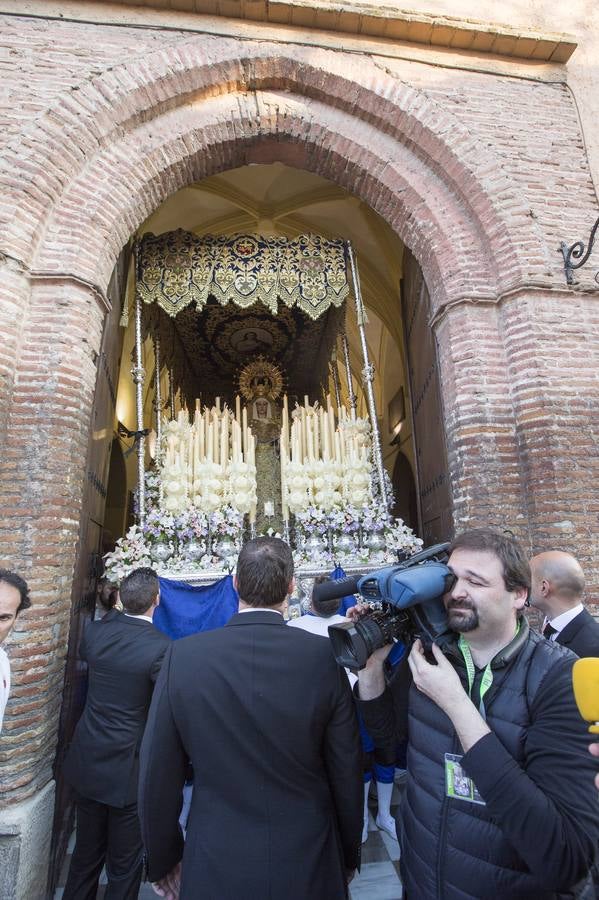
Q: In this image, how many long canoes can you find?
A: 0